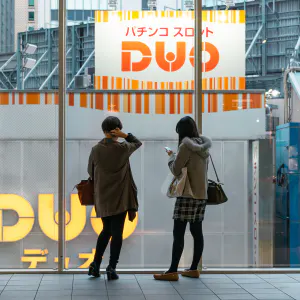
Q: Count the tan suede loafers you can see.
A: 2